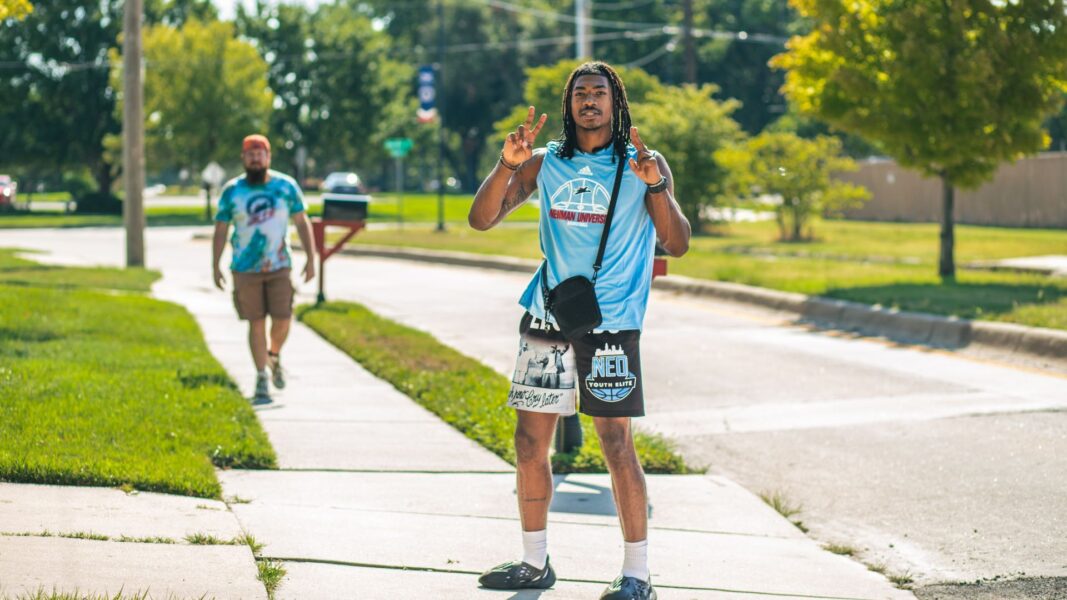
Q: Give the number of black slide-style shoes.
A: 2